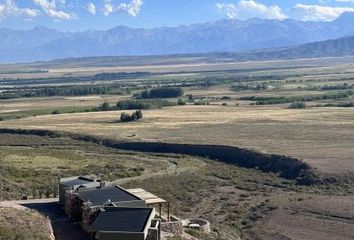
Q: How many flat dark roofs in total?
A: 3